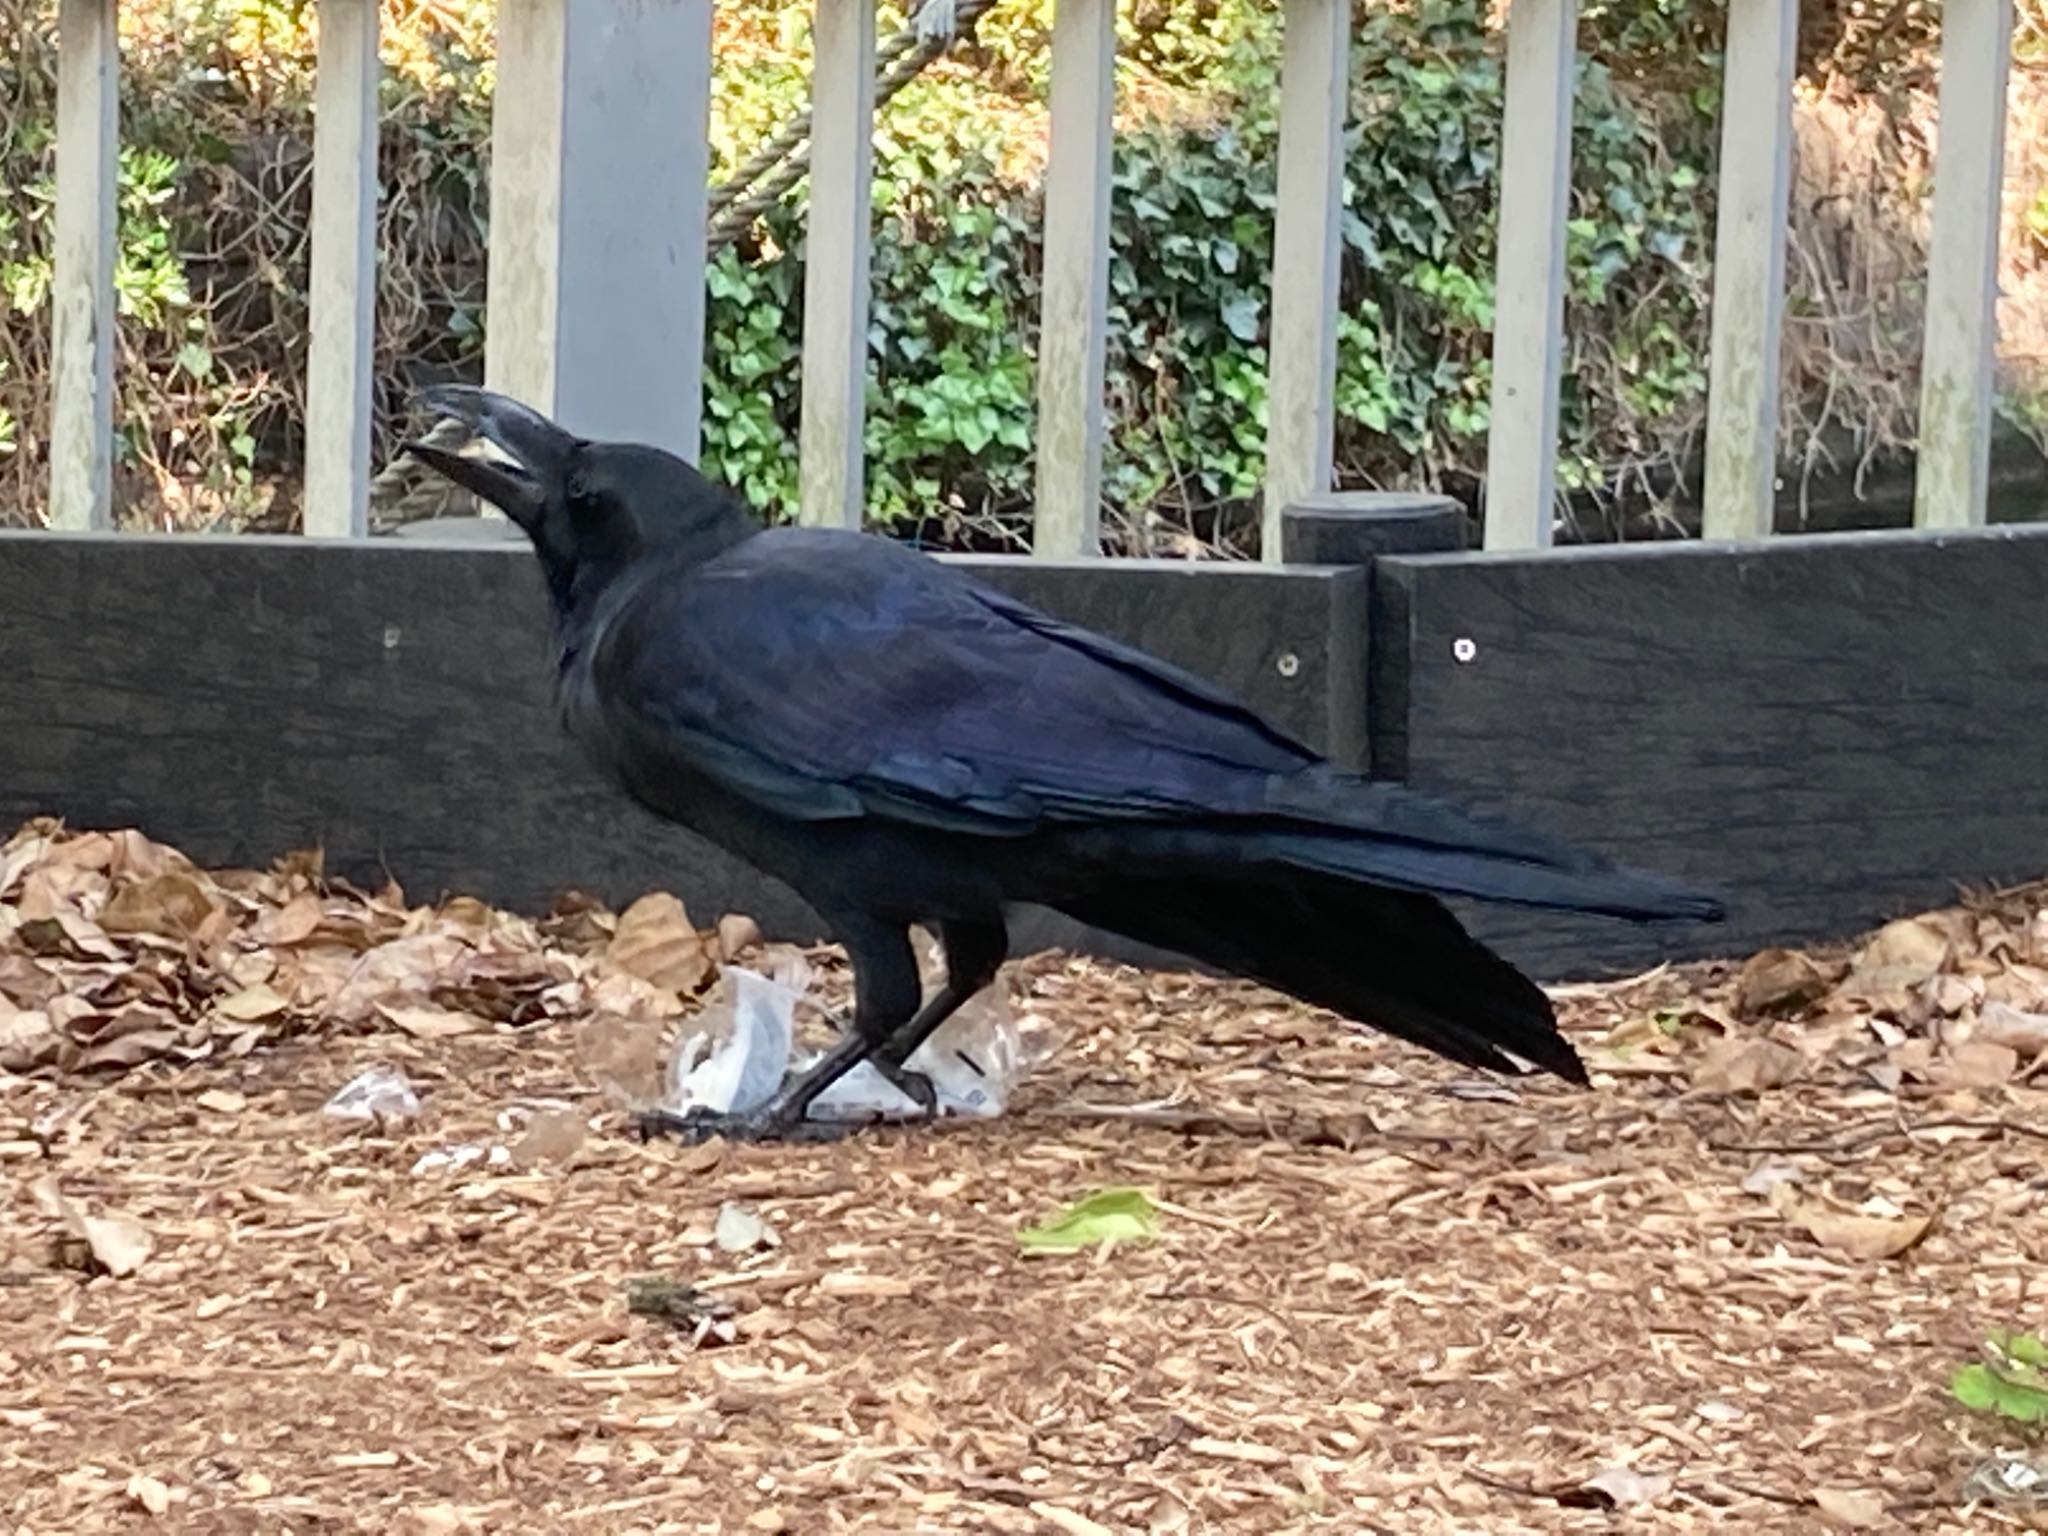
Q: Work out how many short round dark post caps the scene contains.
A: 1